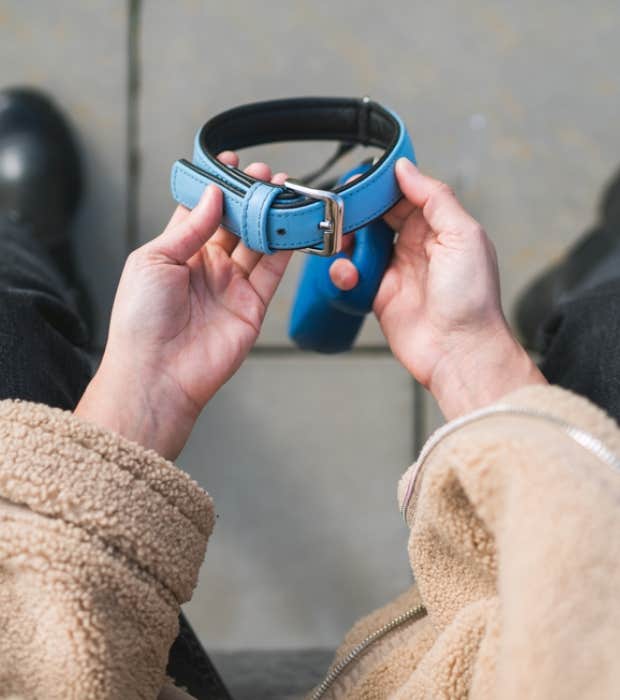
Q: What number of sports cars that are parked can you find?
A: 0